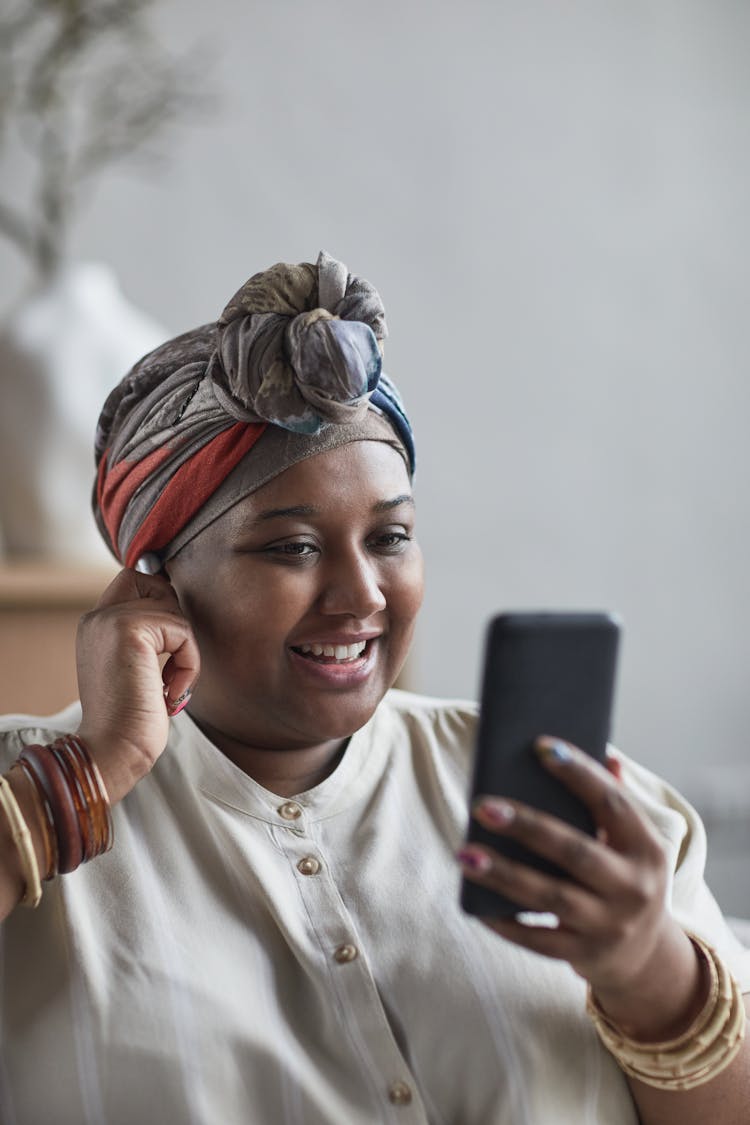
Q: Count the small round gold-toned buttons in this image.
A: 4